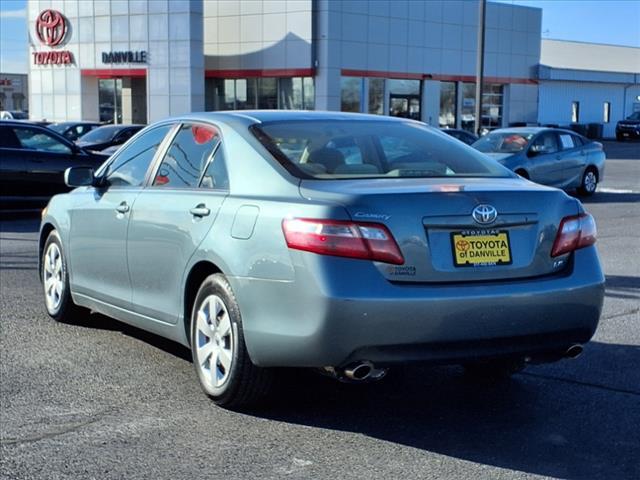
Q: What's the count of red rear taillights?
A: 2